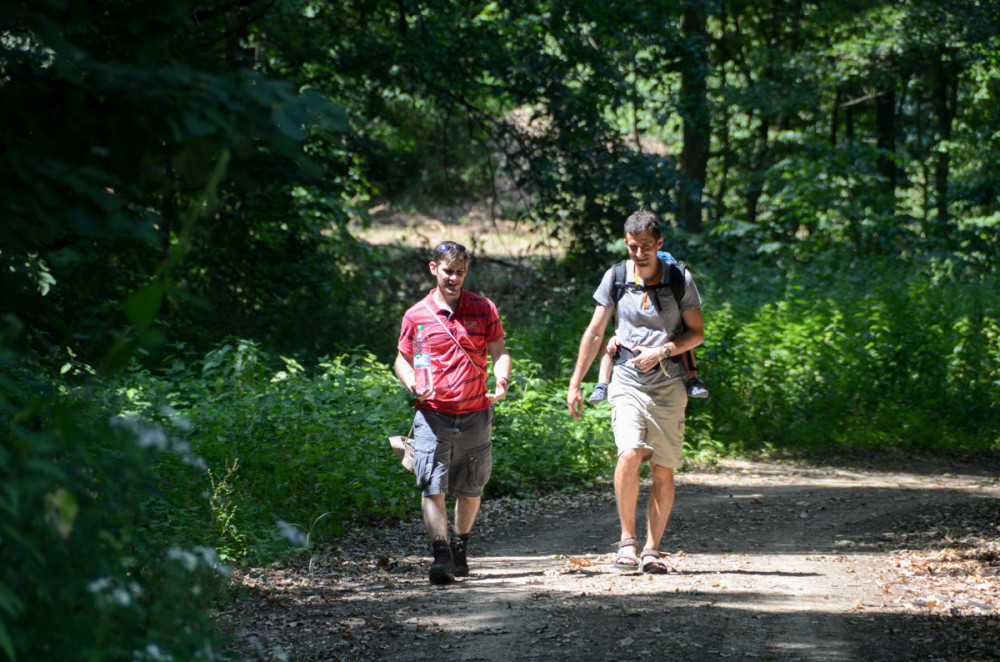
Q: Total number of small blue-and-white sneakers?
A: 2